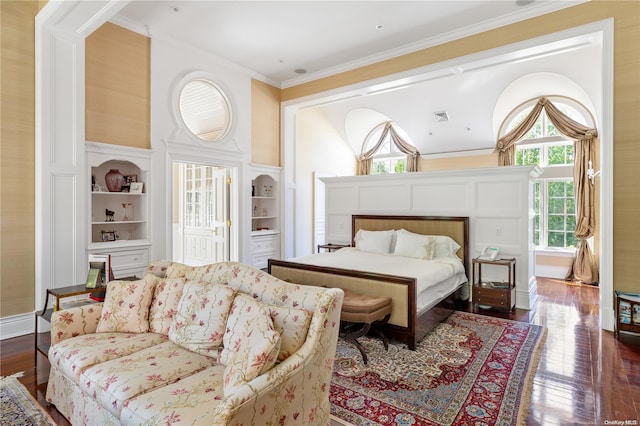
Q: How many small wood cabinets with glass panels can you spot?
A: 1